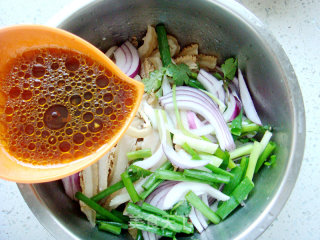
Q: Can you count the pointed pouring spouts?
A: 1